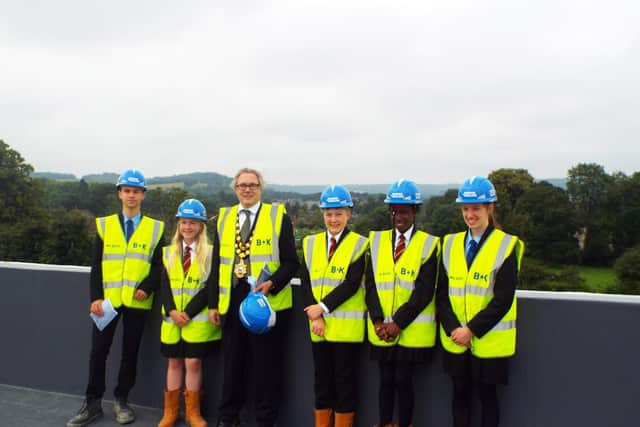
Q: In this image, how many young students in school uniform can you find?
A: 5